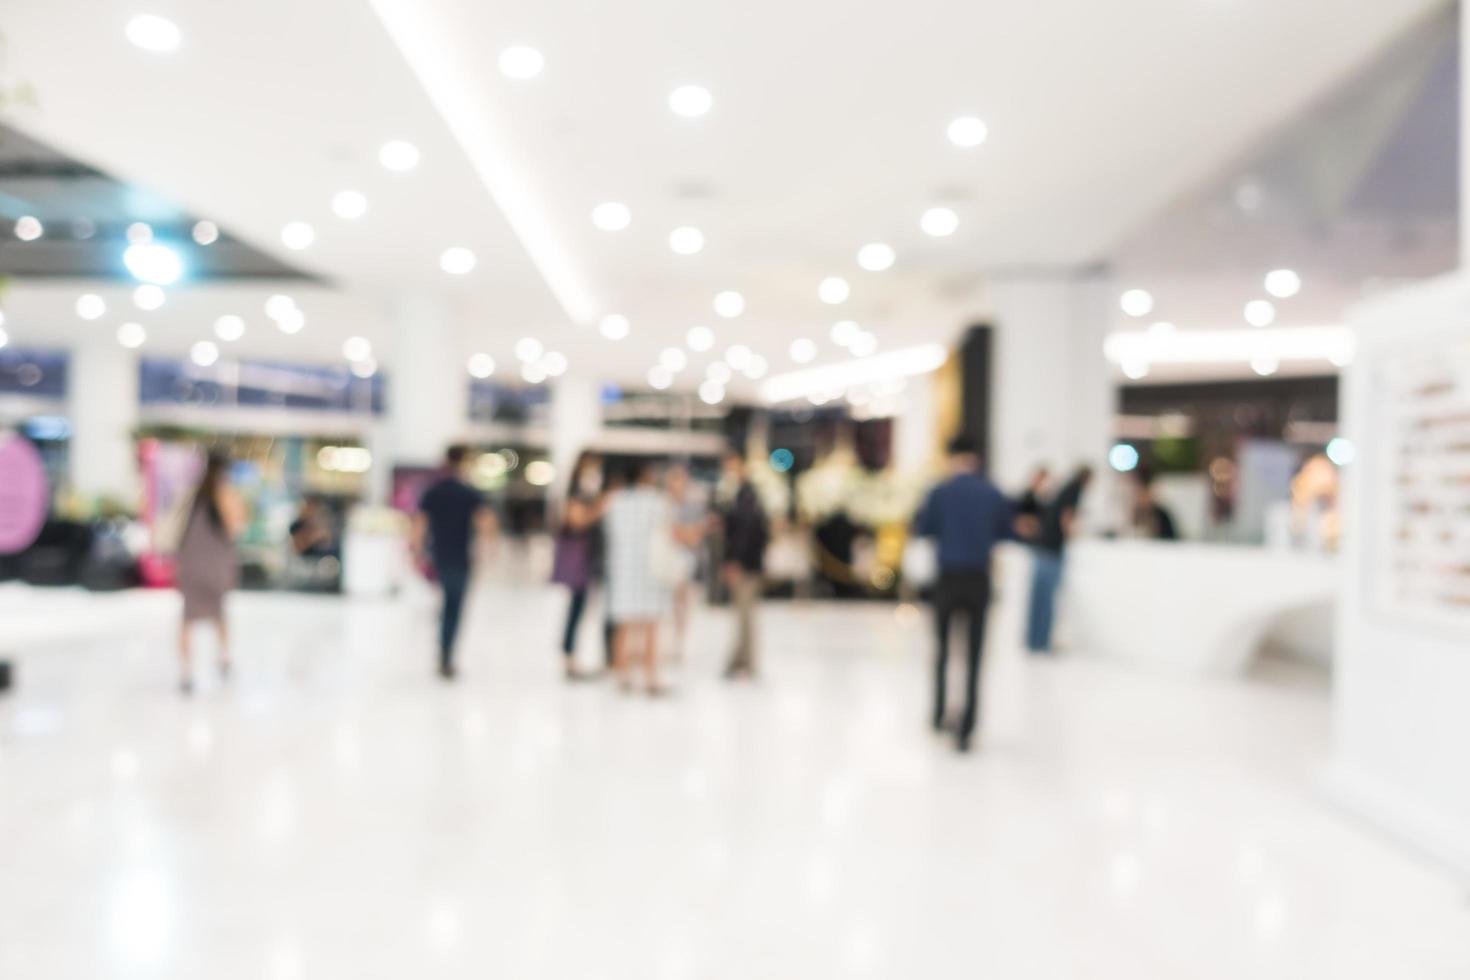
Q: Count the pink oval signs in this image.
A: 1